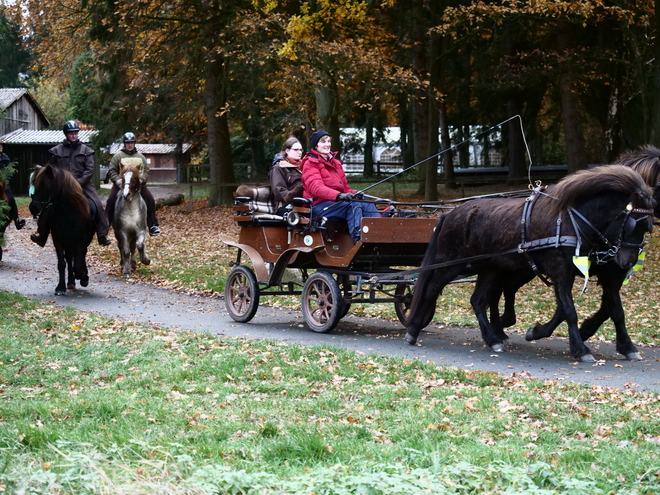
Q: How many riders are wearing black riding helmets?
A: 2